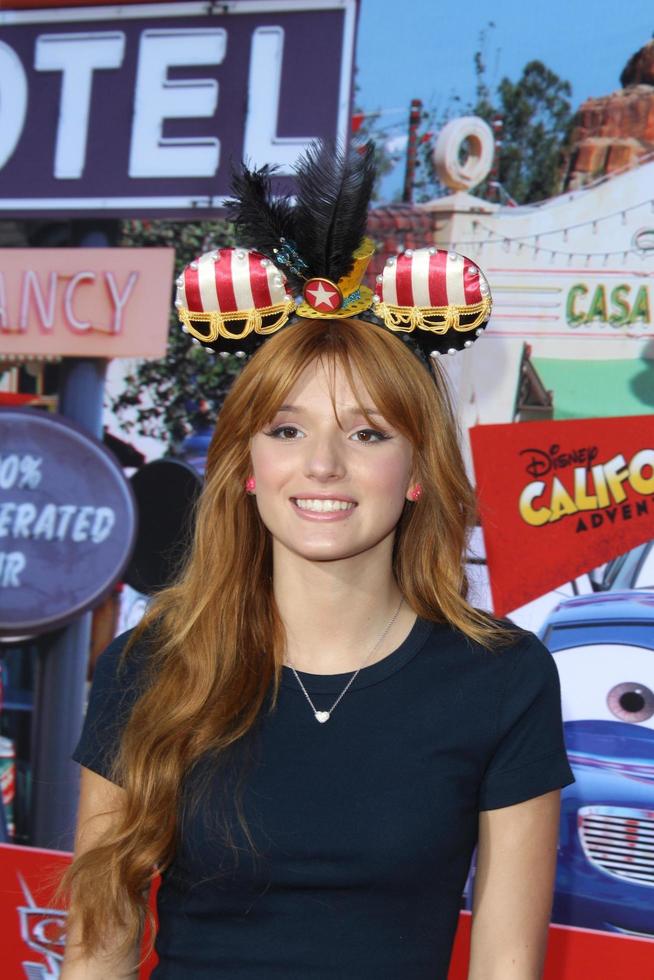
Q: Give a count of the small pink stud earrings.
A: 2